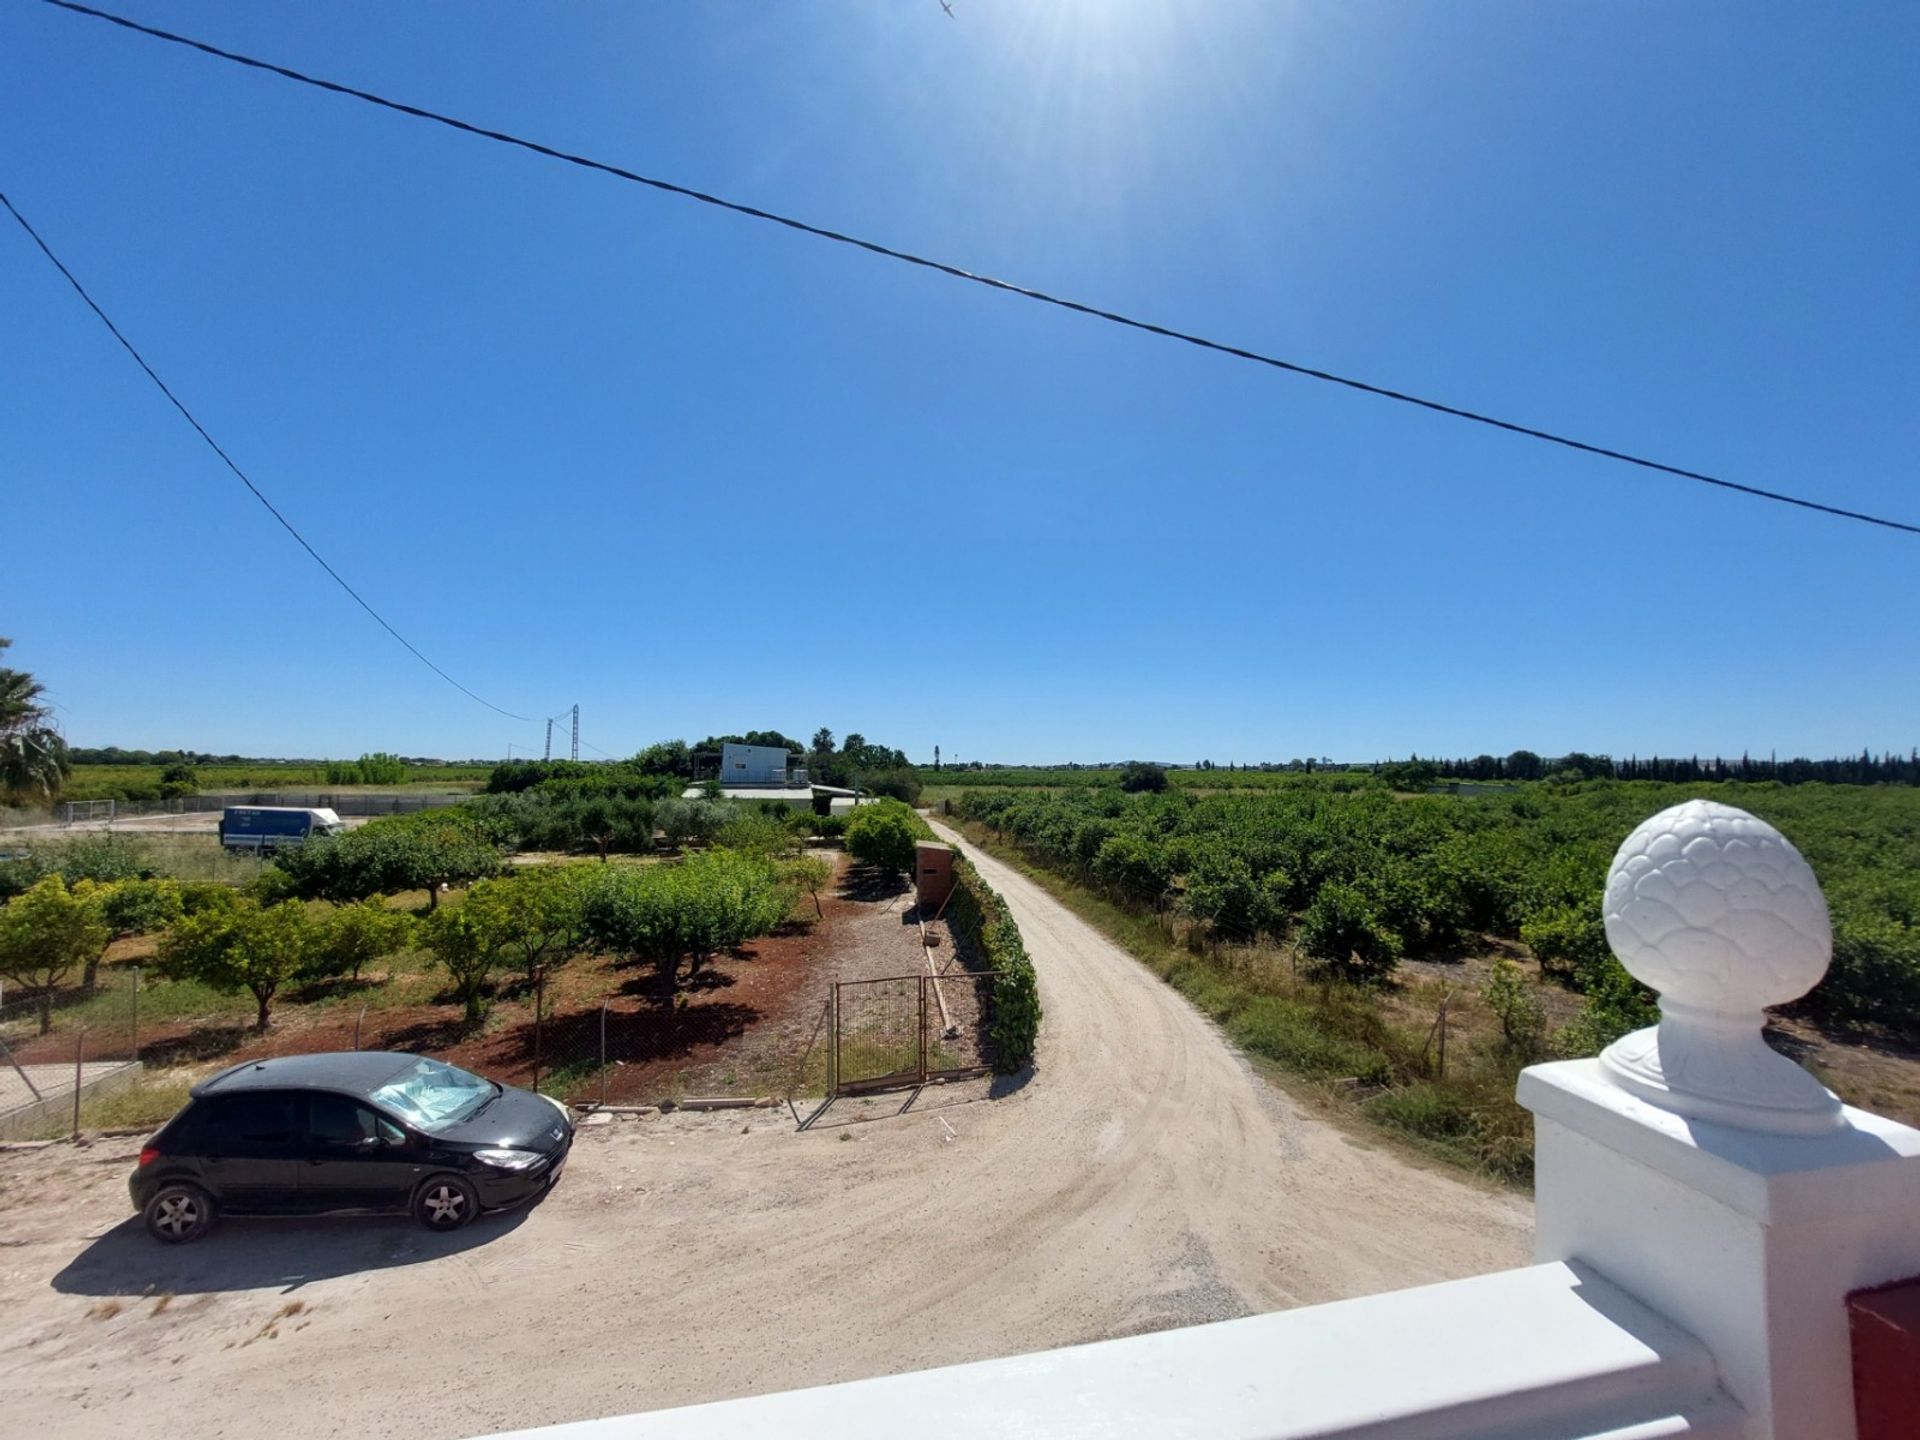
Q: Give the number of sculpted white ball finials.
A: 1